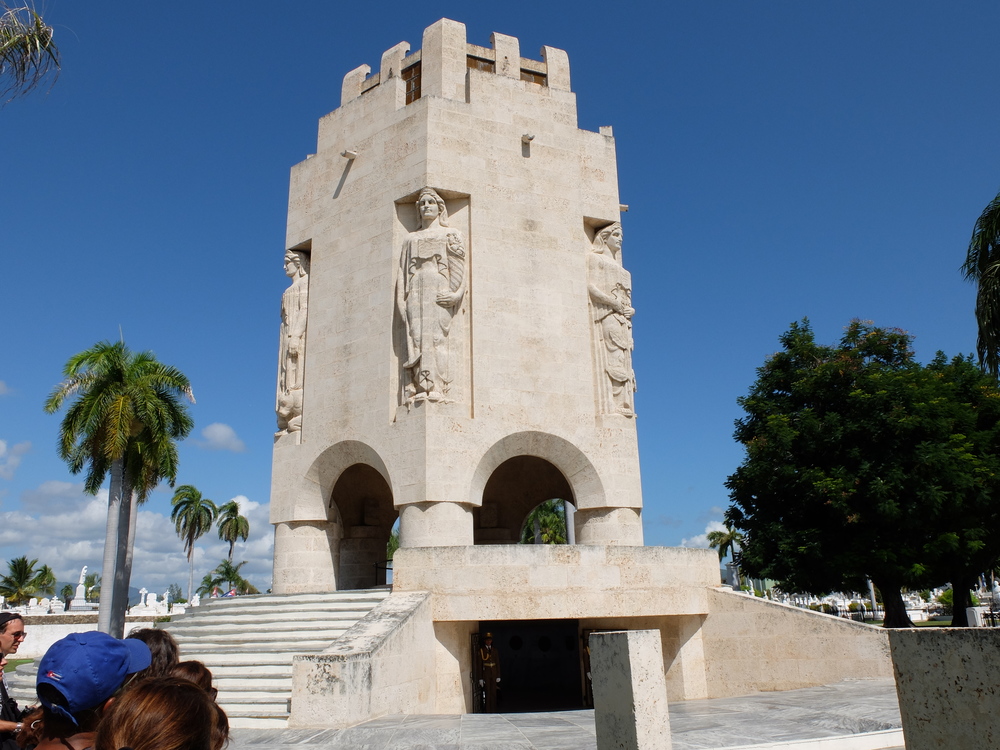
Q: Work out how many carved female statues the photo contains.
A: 3